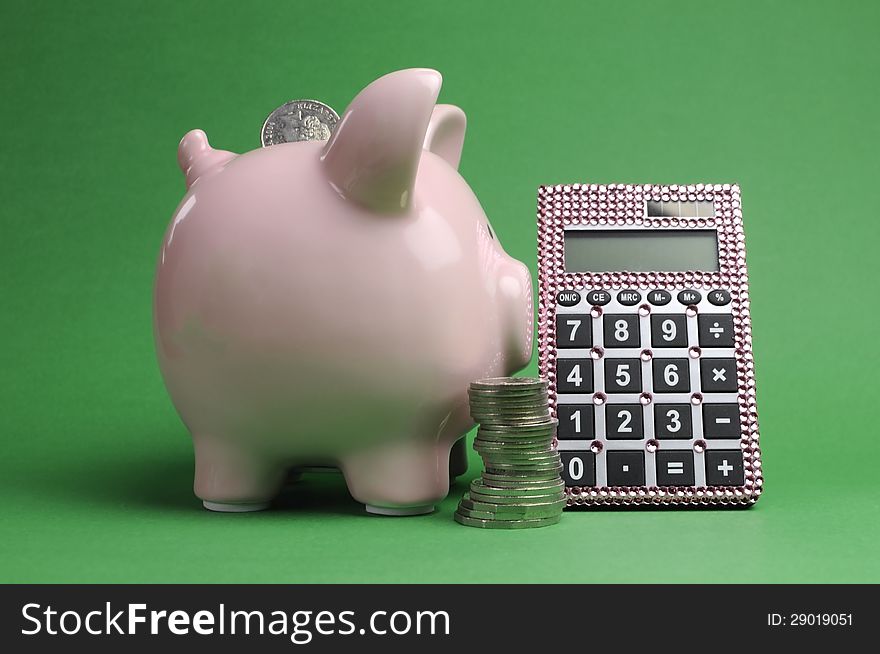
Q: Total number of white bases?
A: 2